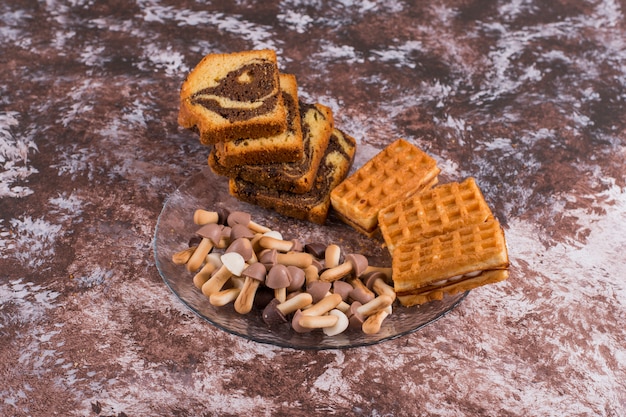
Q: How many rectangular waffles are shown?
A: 3